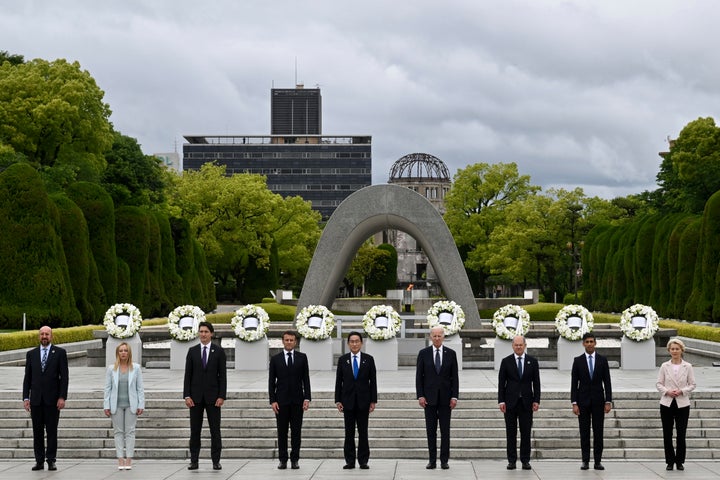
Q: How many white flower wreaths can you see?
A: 9